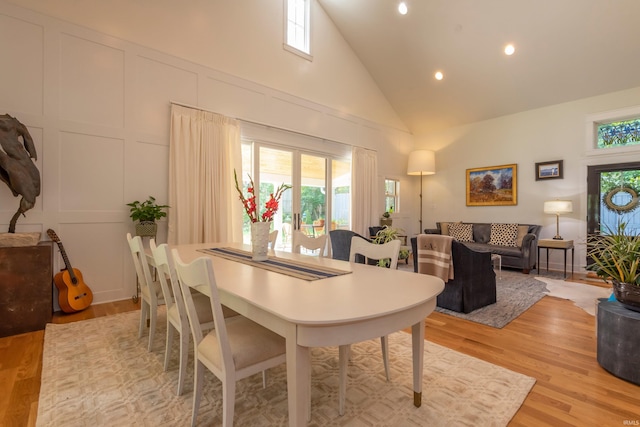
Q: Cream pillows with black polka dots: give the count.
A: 2